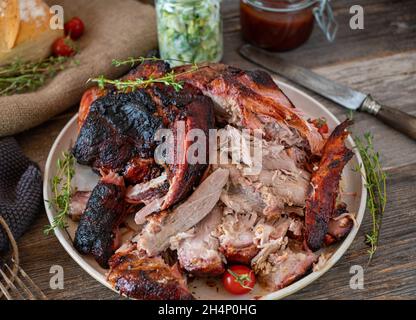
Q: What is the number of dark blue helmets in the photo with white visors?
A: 0